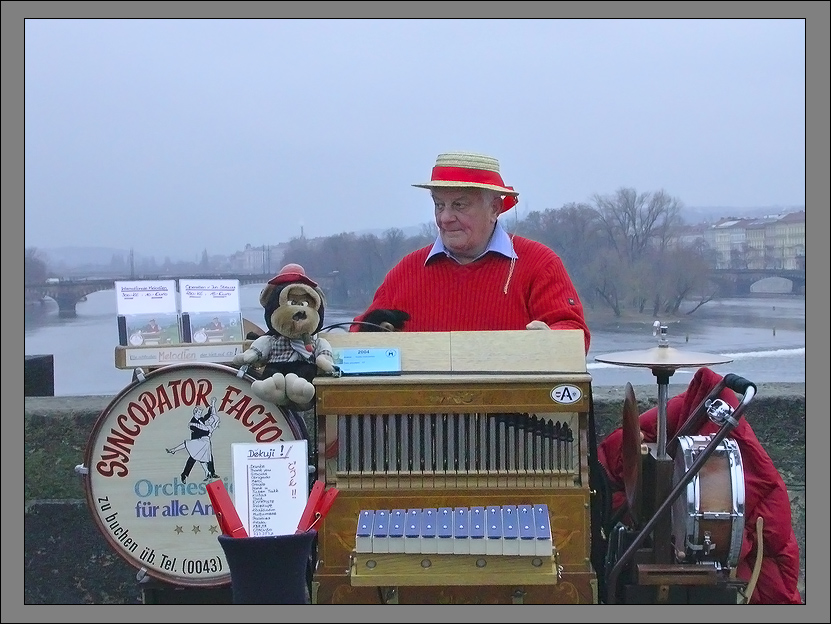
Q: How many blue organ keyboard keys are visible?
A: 12